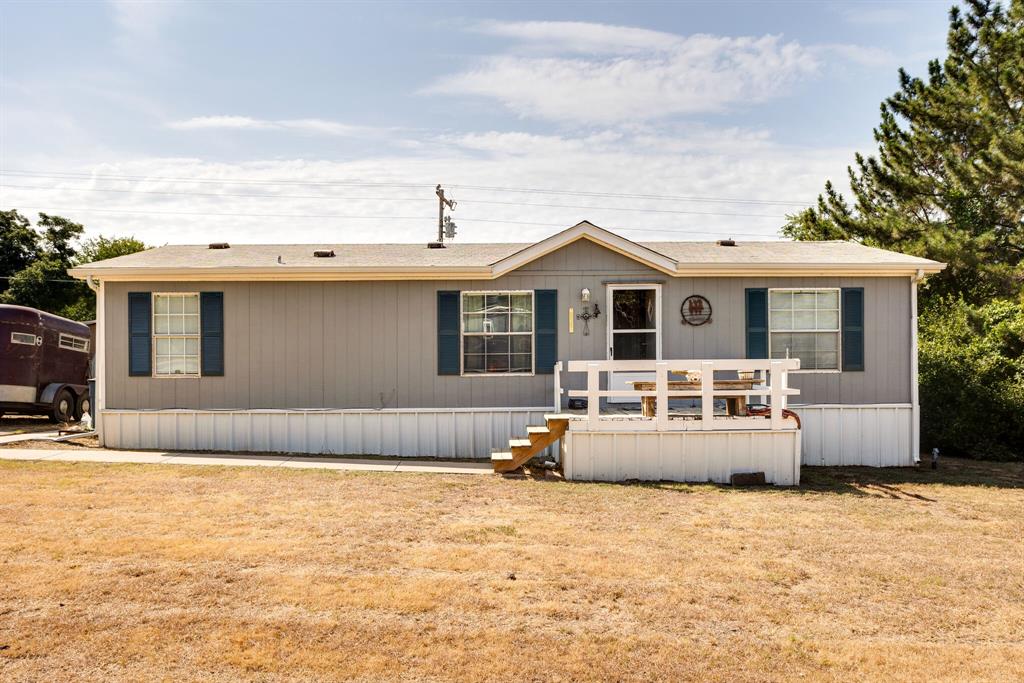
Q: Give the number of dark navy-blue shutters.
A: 6